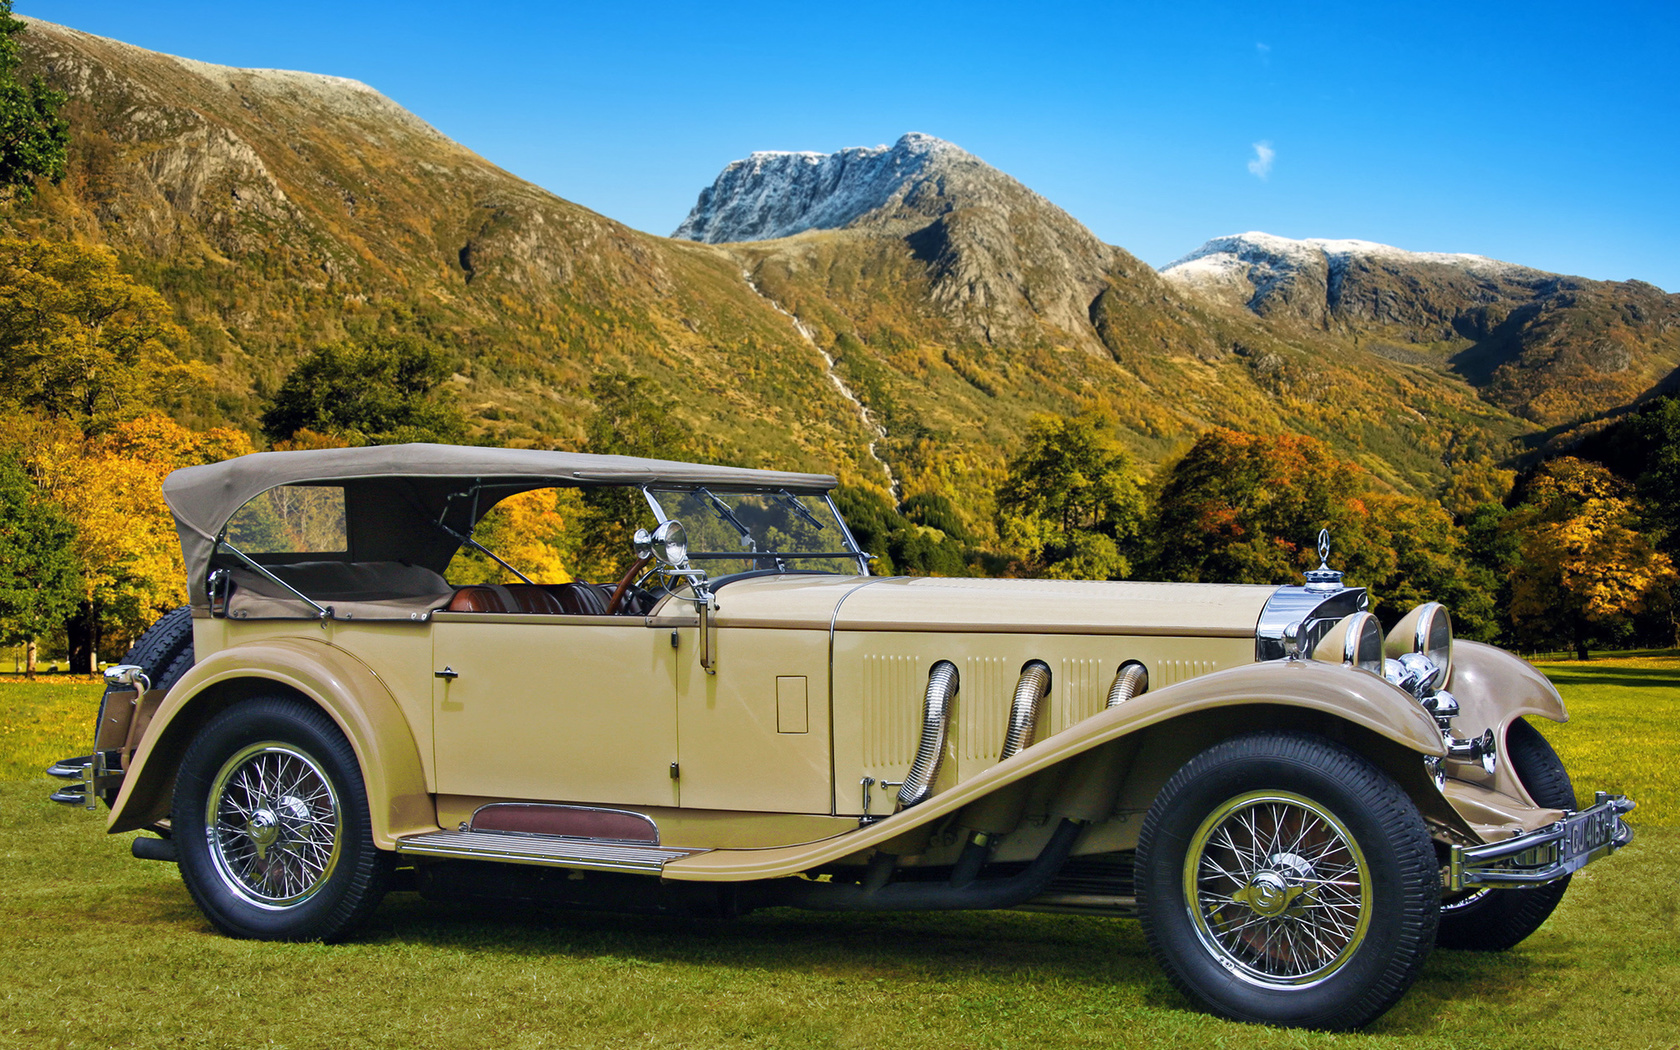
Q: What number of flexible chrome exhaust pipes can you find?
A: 3